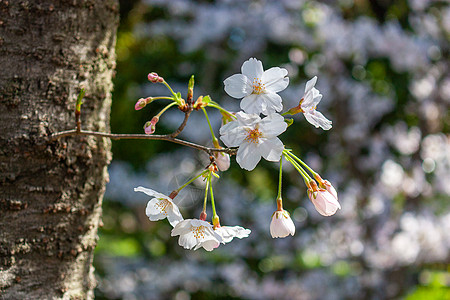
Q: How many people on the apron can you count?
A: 0